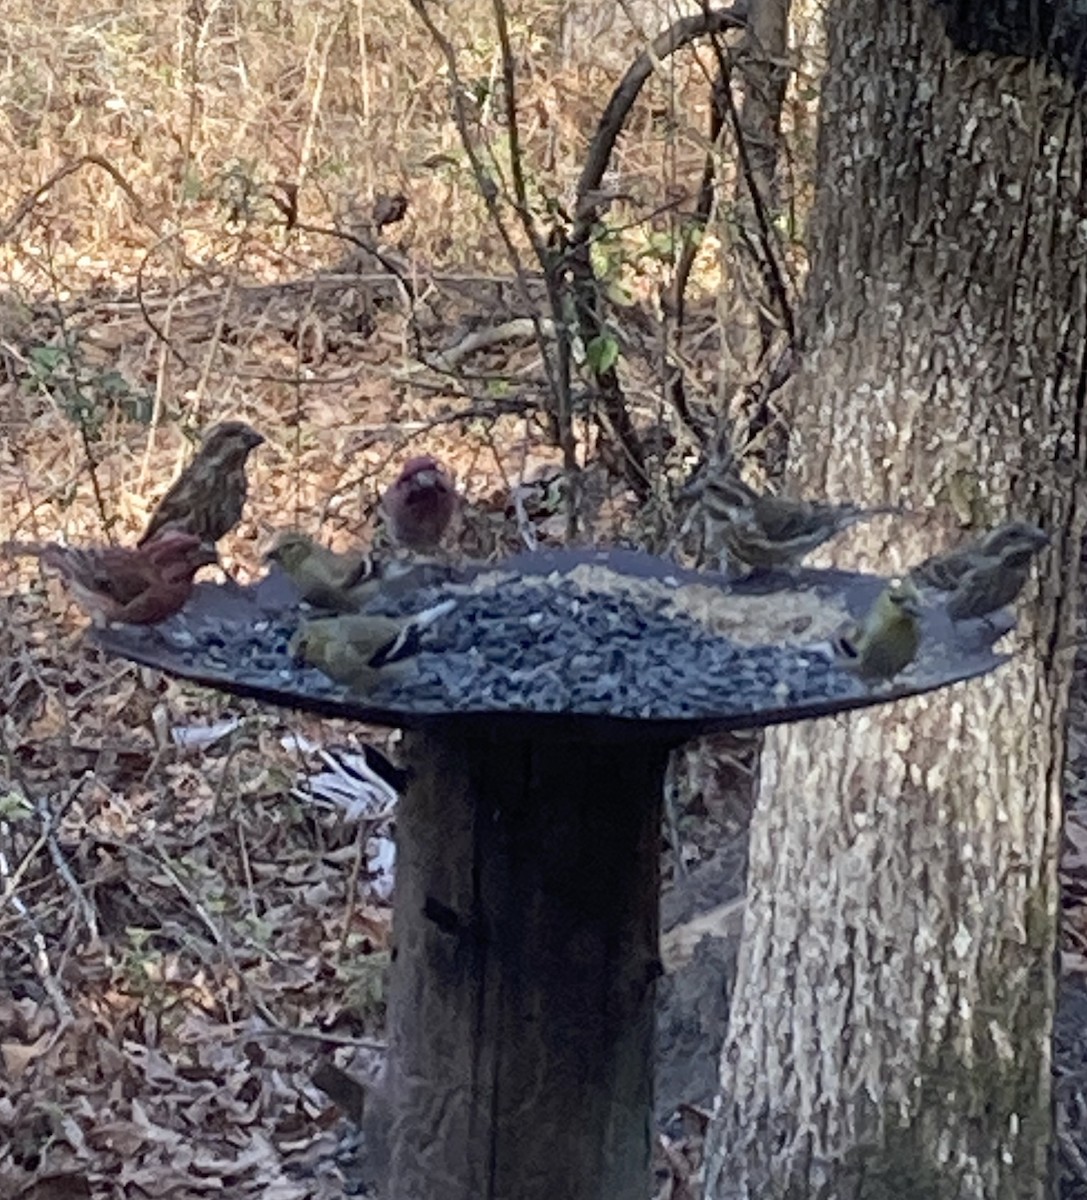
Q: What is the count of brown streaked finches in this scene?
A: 3